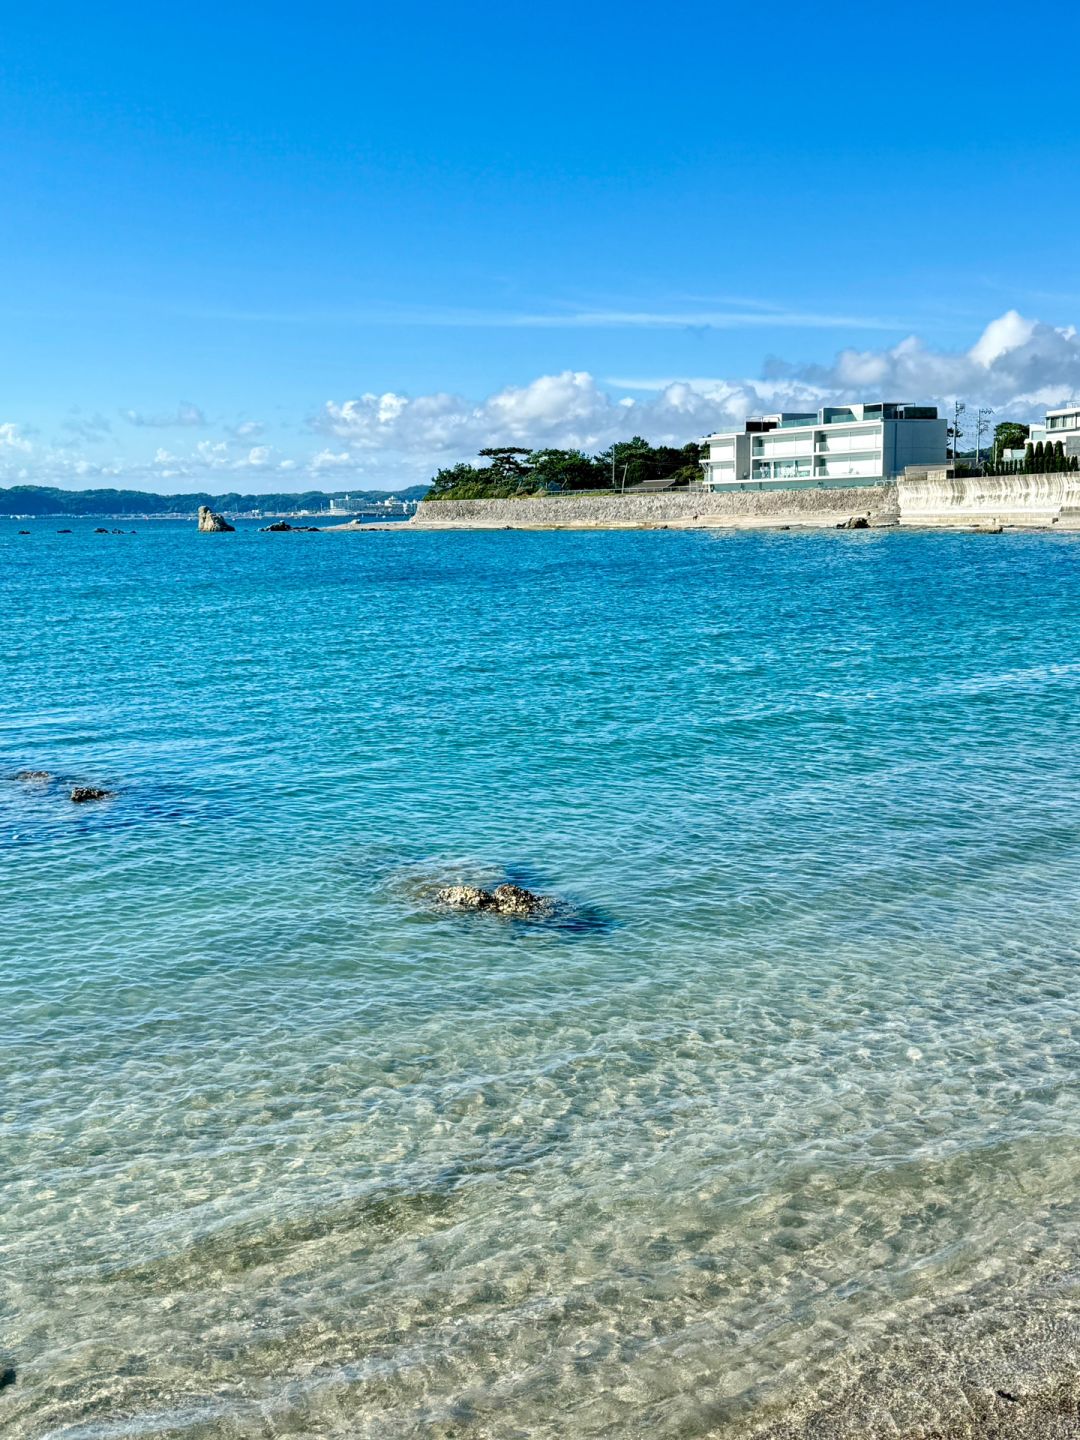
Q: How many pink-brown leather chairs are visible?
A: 0